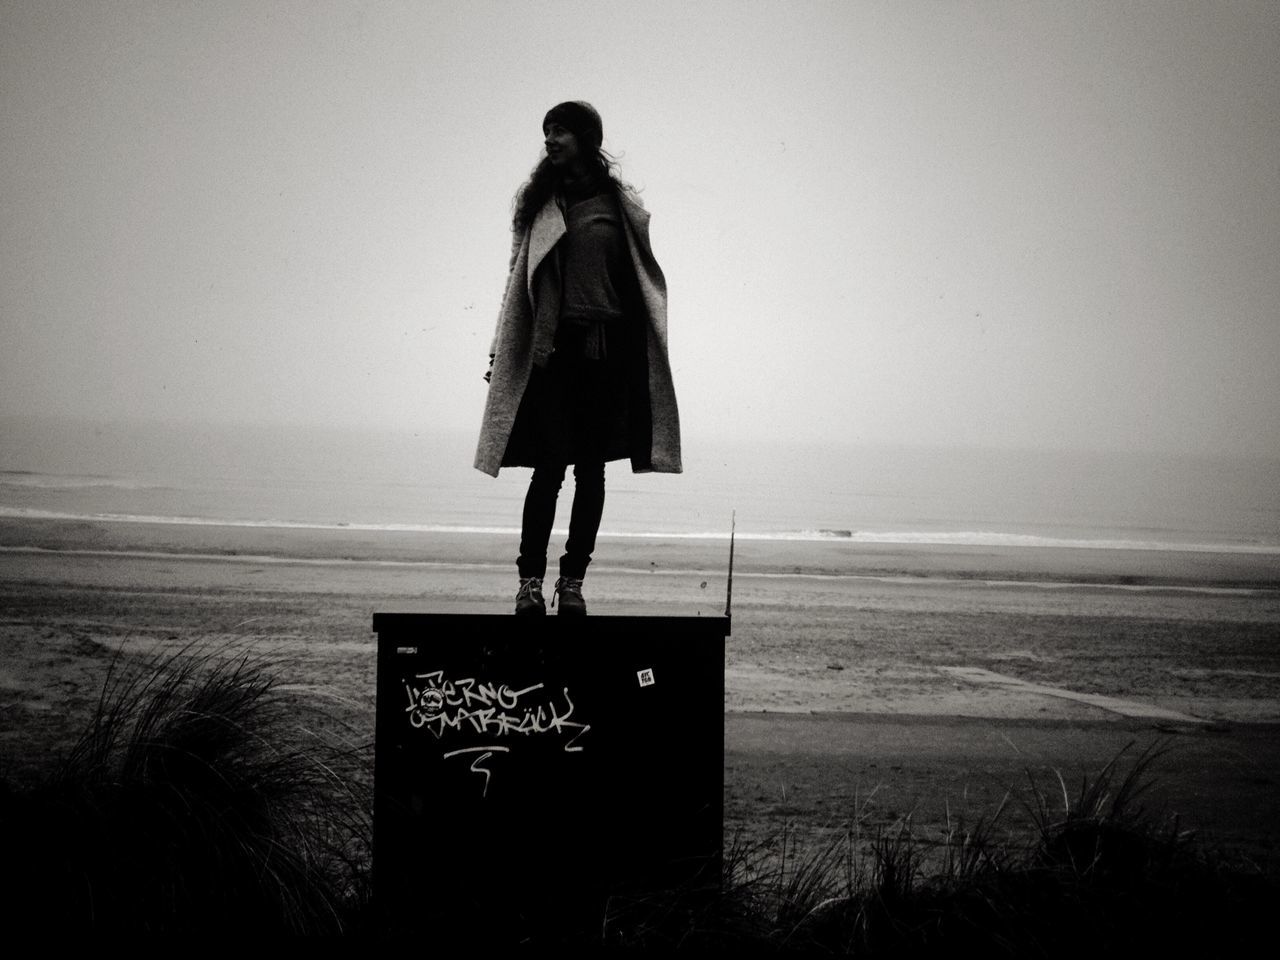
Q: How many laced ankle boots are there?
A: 2